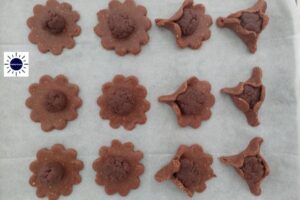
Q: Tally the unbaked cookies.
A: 12